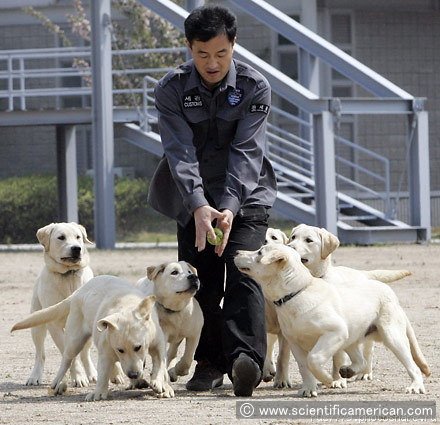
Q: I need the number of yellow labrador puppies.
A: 6